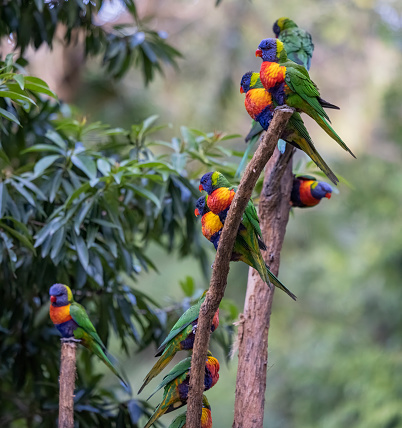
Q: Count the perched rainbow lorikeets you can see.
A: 10